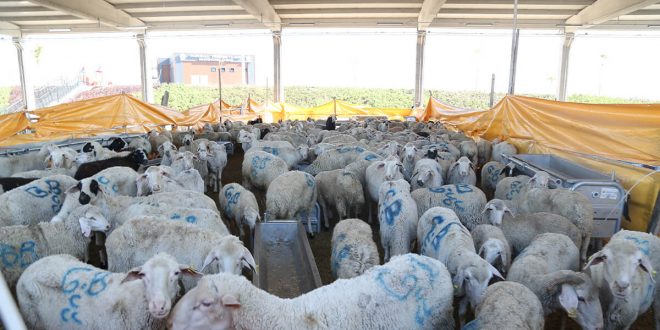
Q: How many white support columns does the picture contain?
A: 5